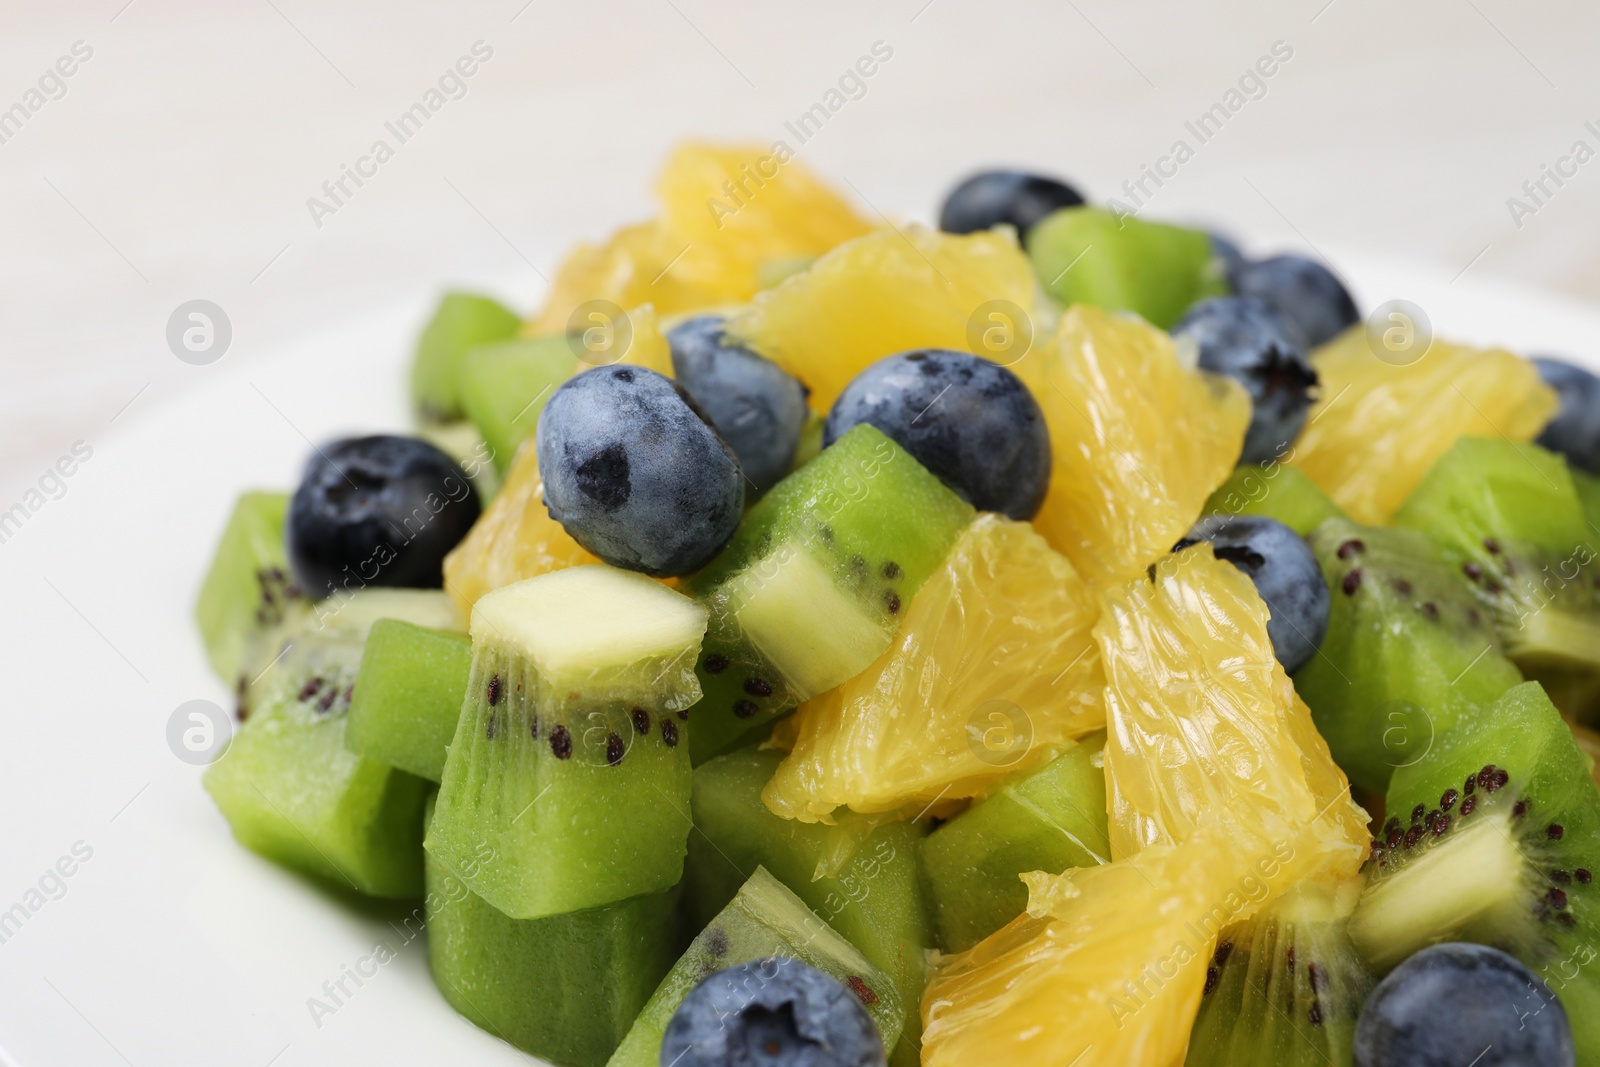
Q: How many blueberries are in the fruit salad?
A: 12